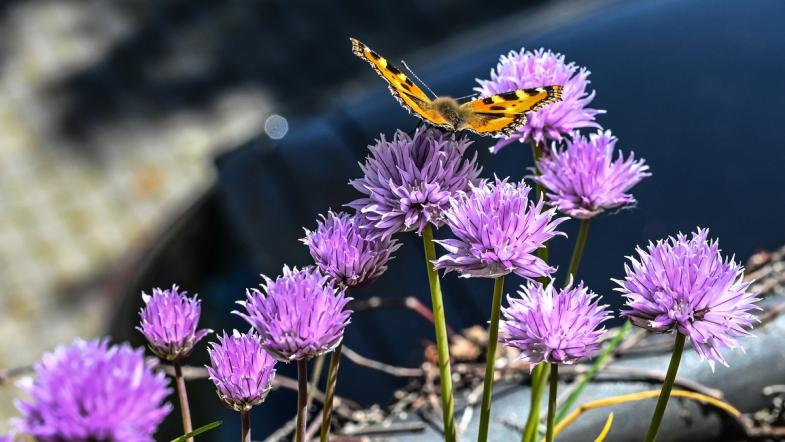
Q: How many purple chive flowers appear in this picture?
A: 11